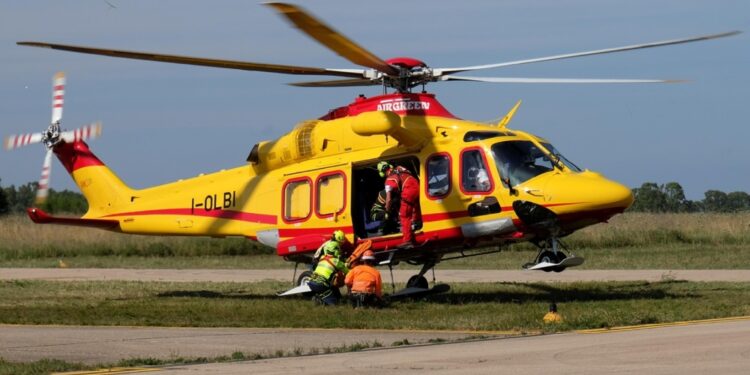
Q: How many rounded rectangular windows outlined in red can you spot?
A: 4